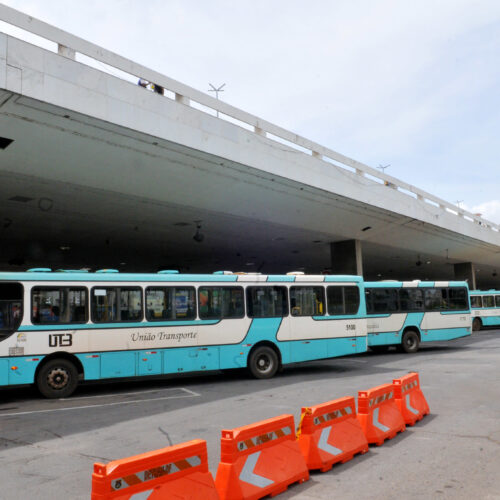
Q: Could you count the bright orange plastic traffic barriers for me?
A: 5